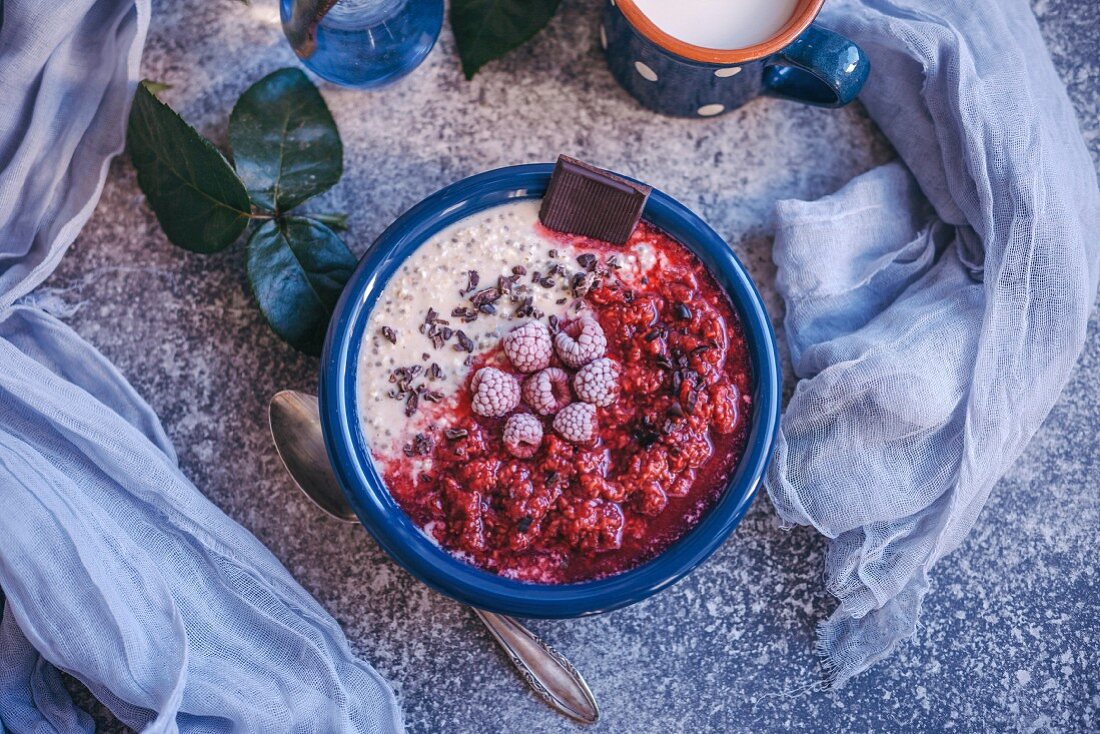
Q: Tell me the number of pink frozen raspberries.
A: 7